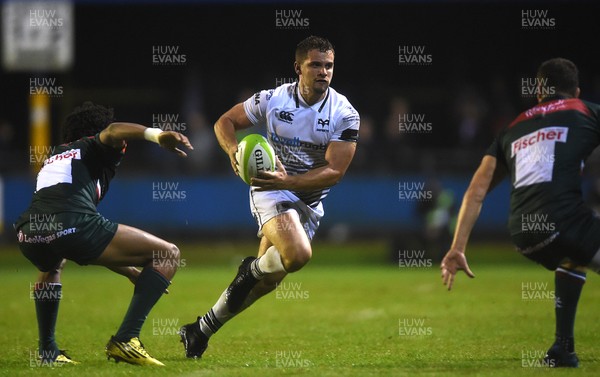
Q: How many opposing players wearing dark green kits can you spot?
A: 2